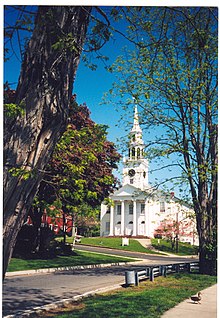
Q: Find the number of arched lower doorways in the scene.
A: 3